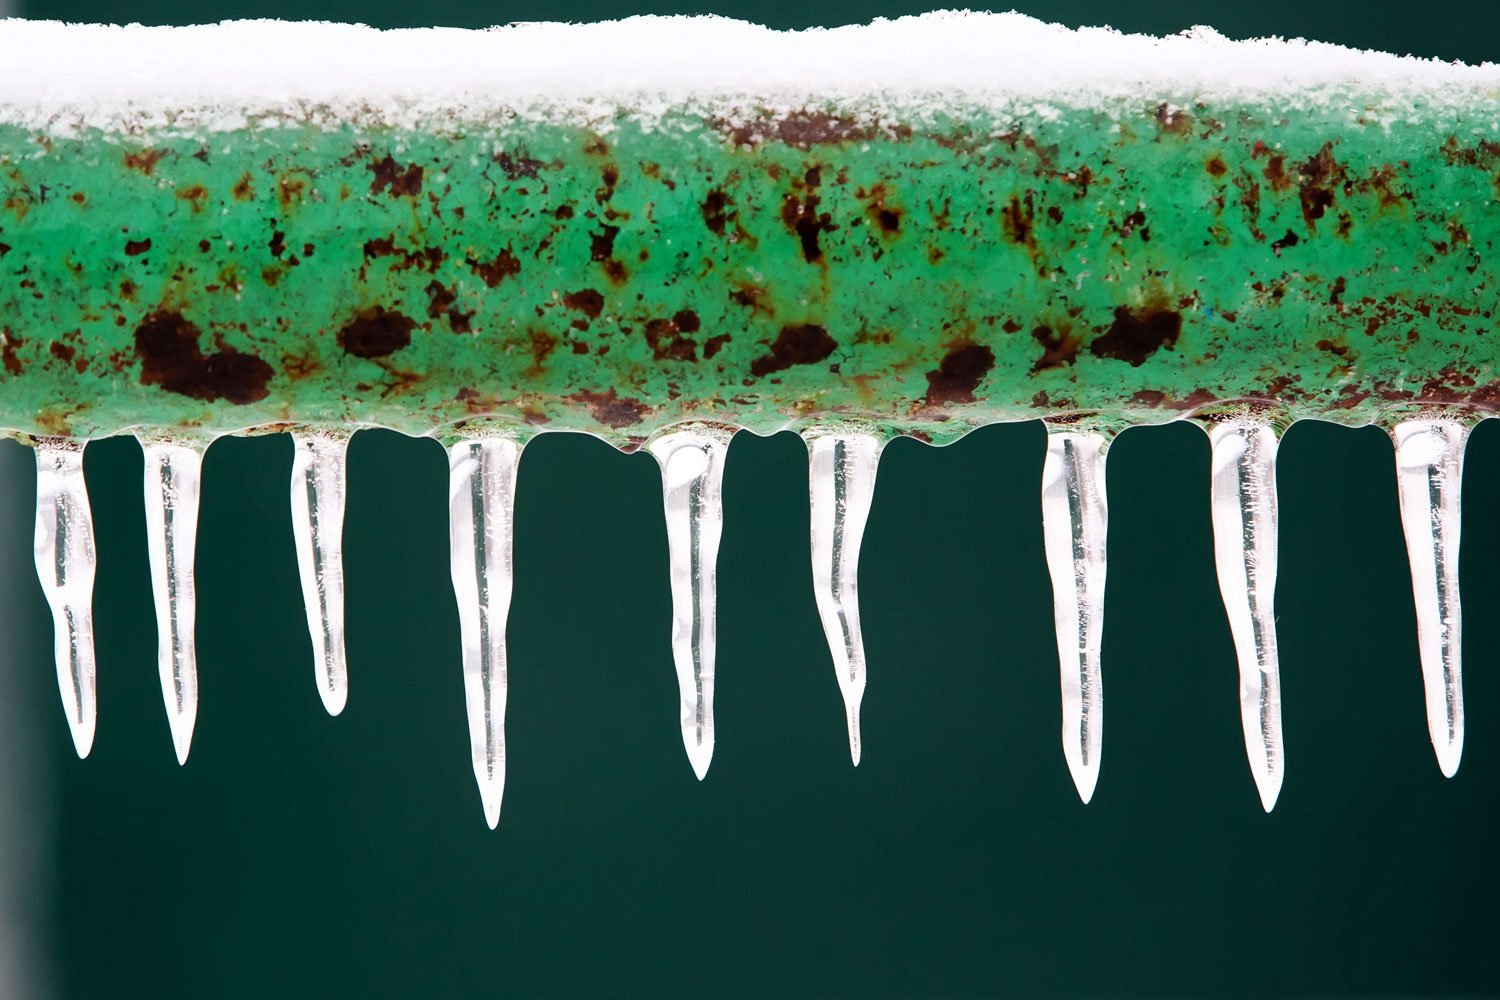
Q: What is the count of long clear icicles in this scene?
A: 9